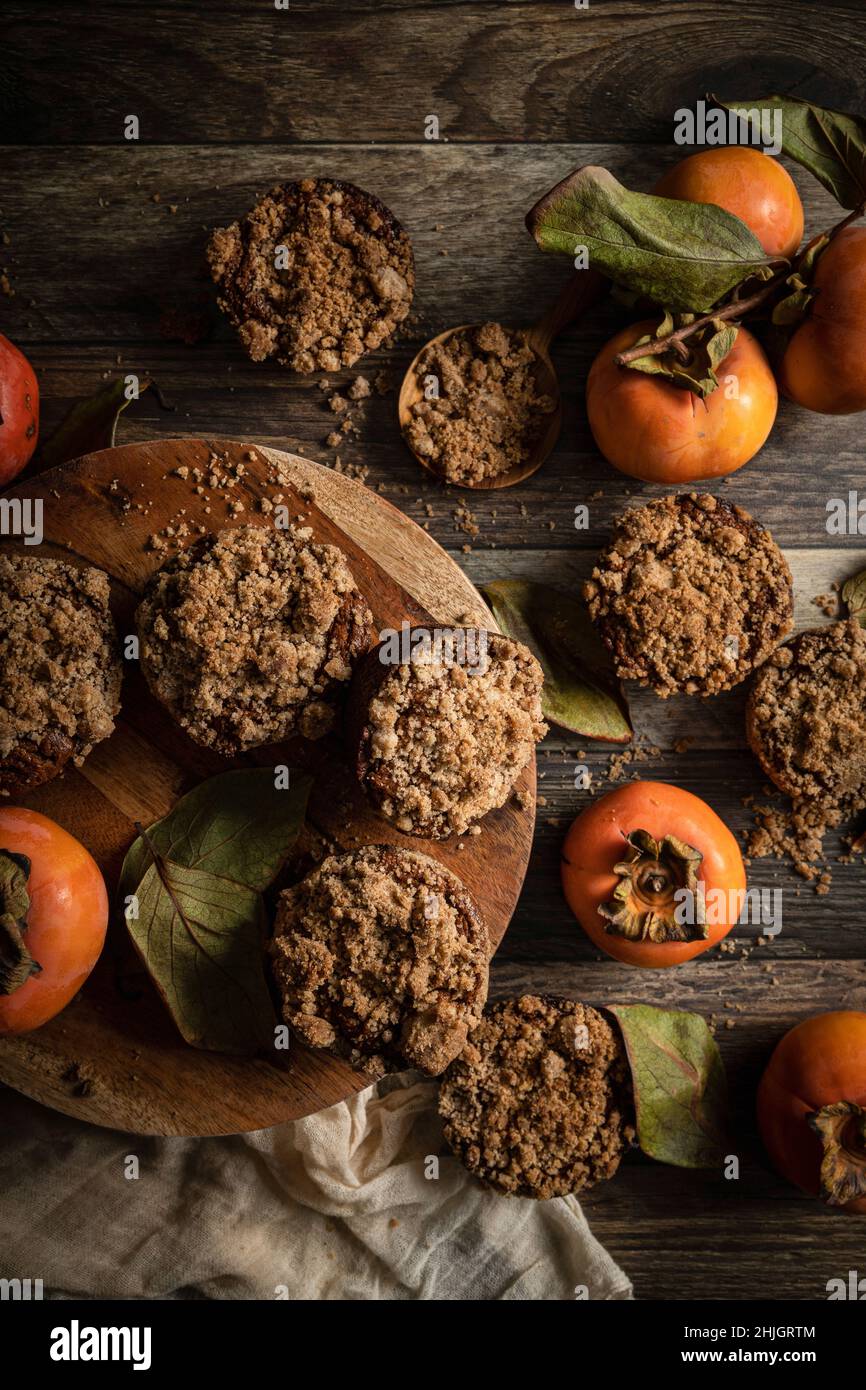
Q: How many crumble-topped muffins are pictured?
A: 8